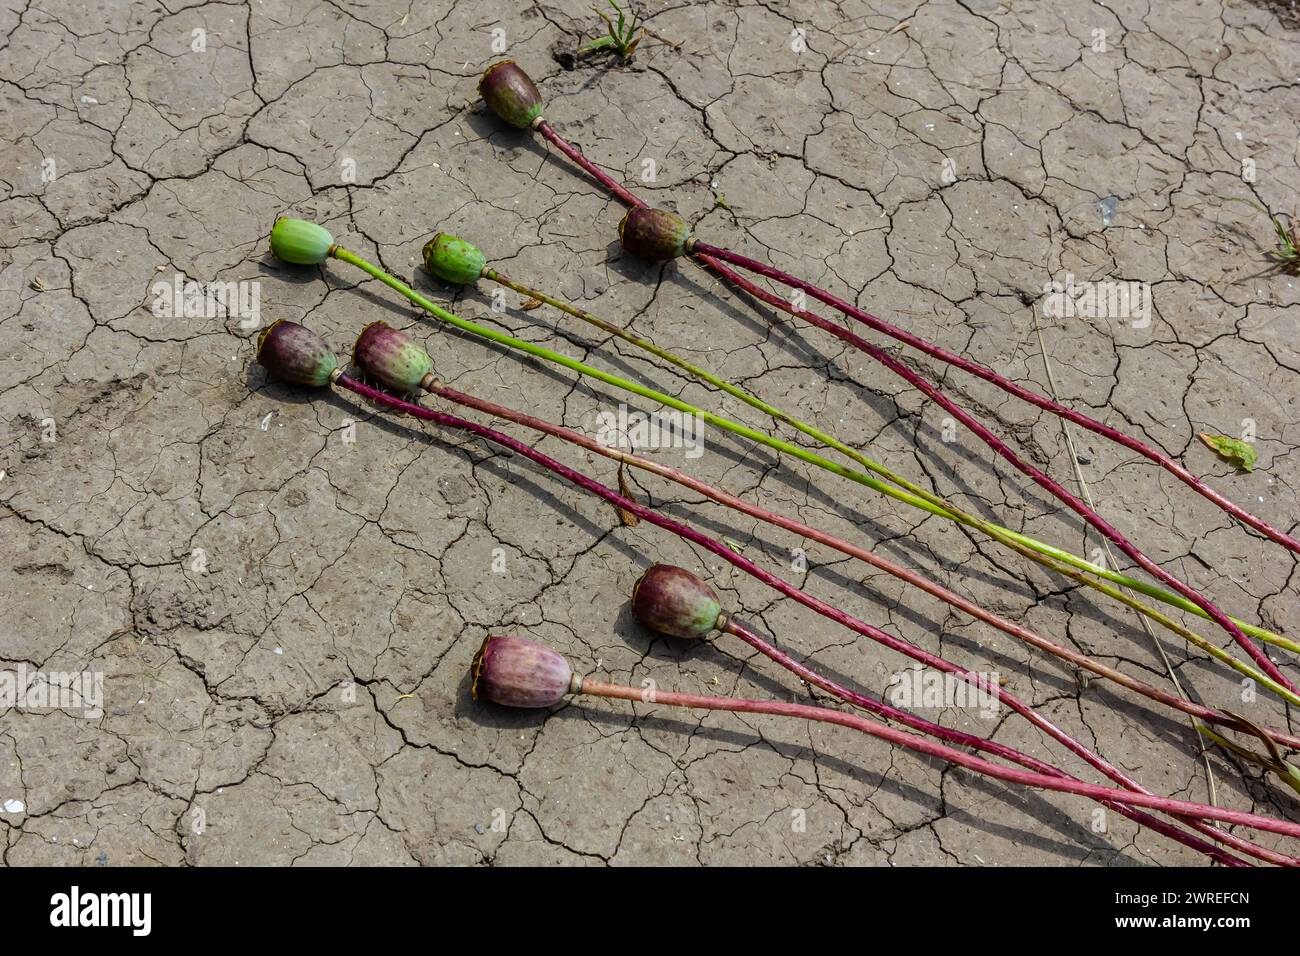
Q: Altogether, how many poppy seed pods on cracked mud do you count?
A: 8